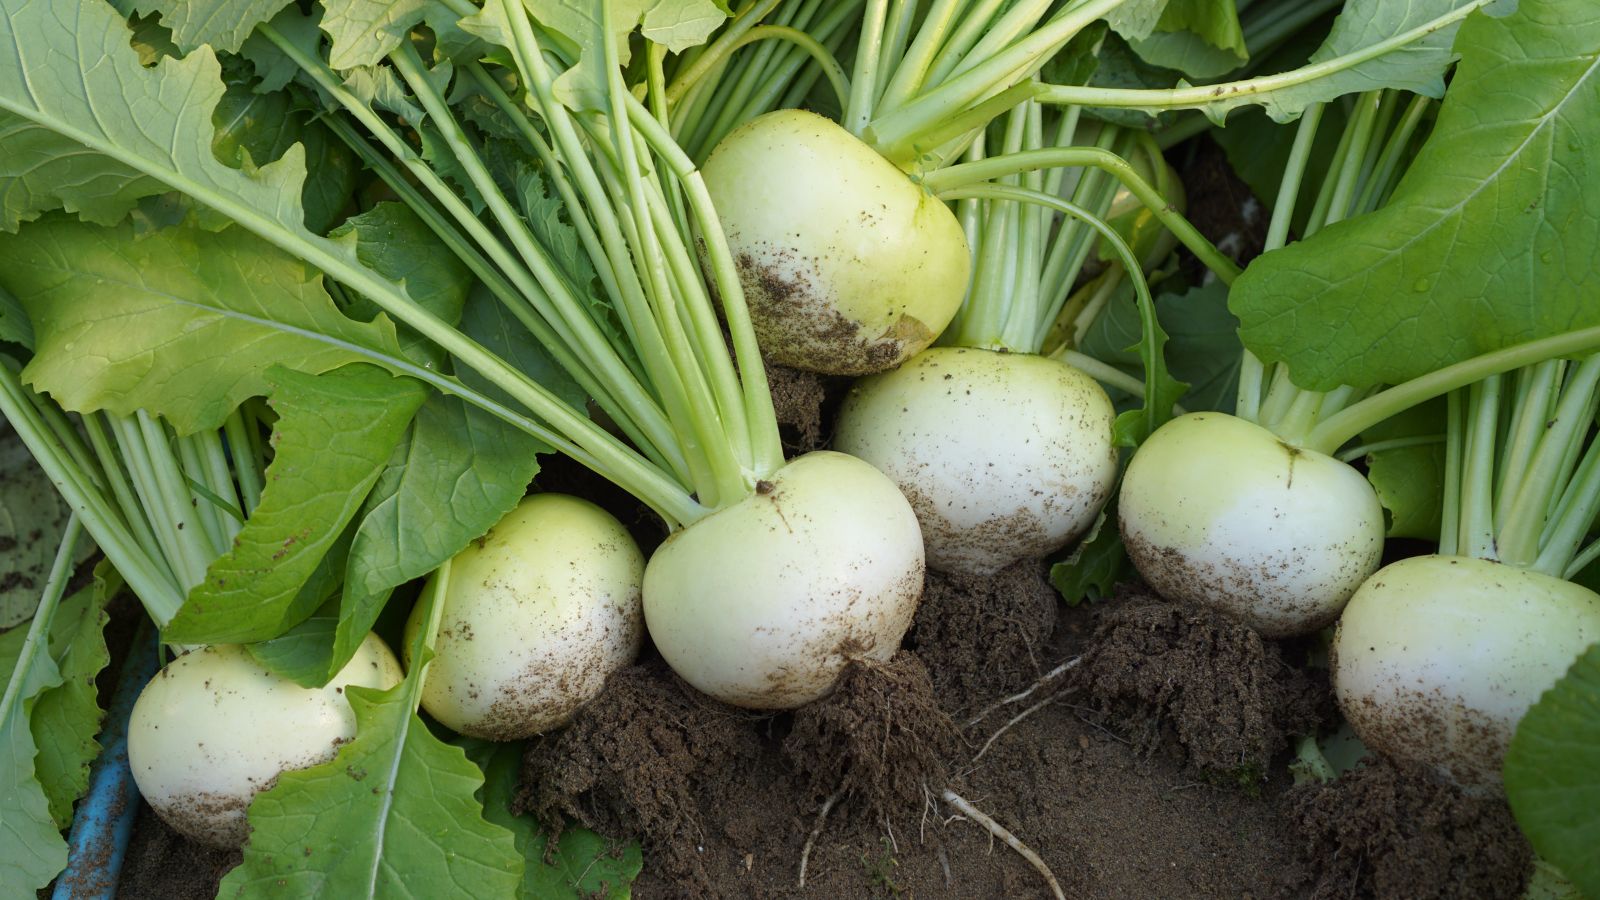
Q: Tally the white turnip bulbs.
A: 7